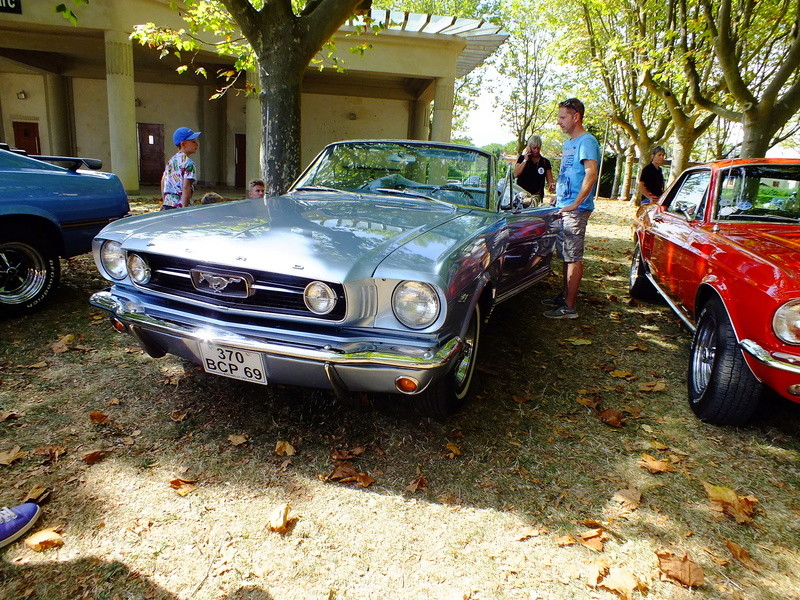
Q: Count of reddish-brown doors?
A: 3